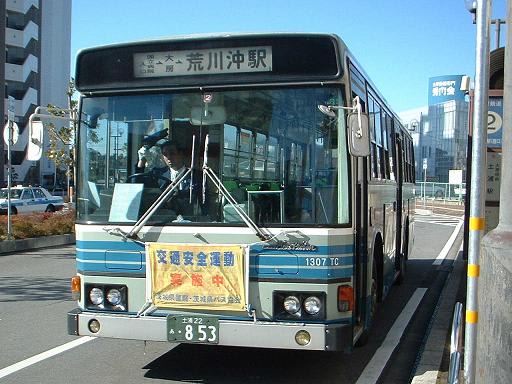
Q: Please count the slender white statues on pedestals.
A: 0